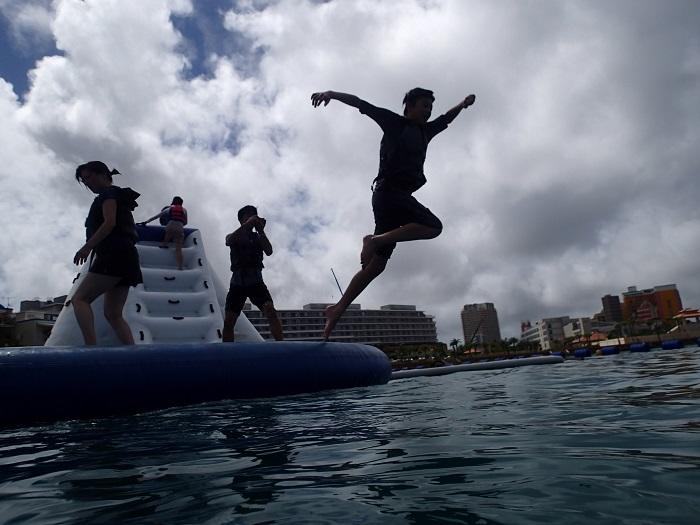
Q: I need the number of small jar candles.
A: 0